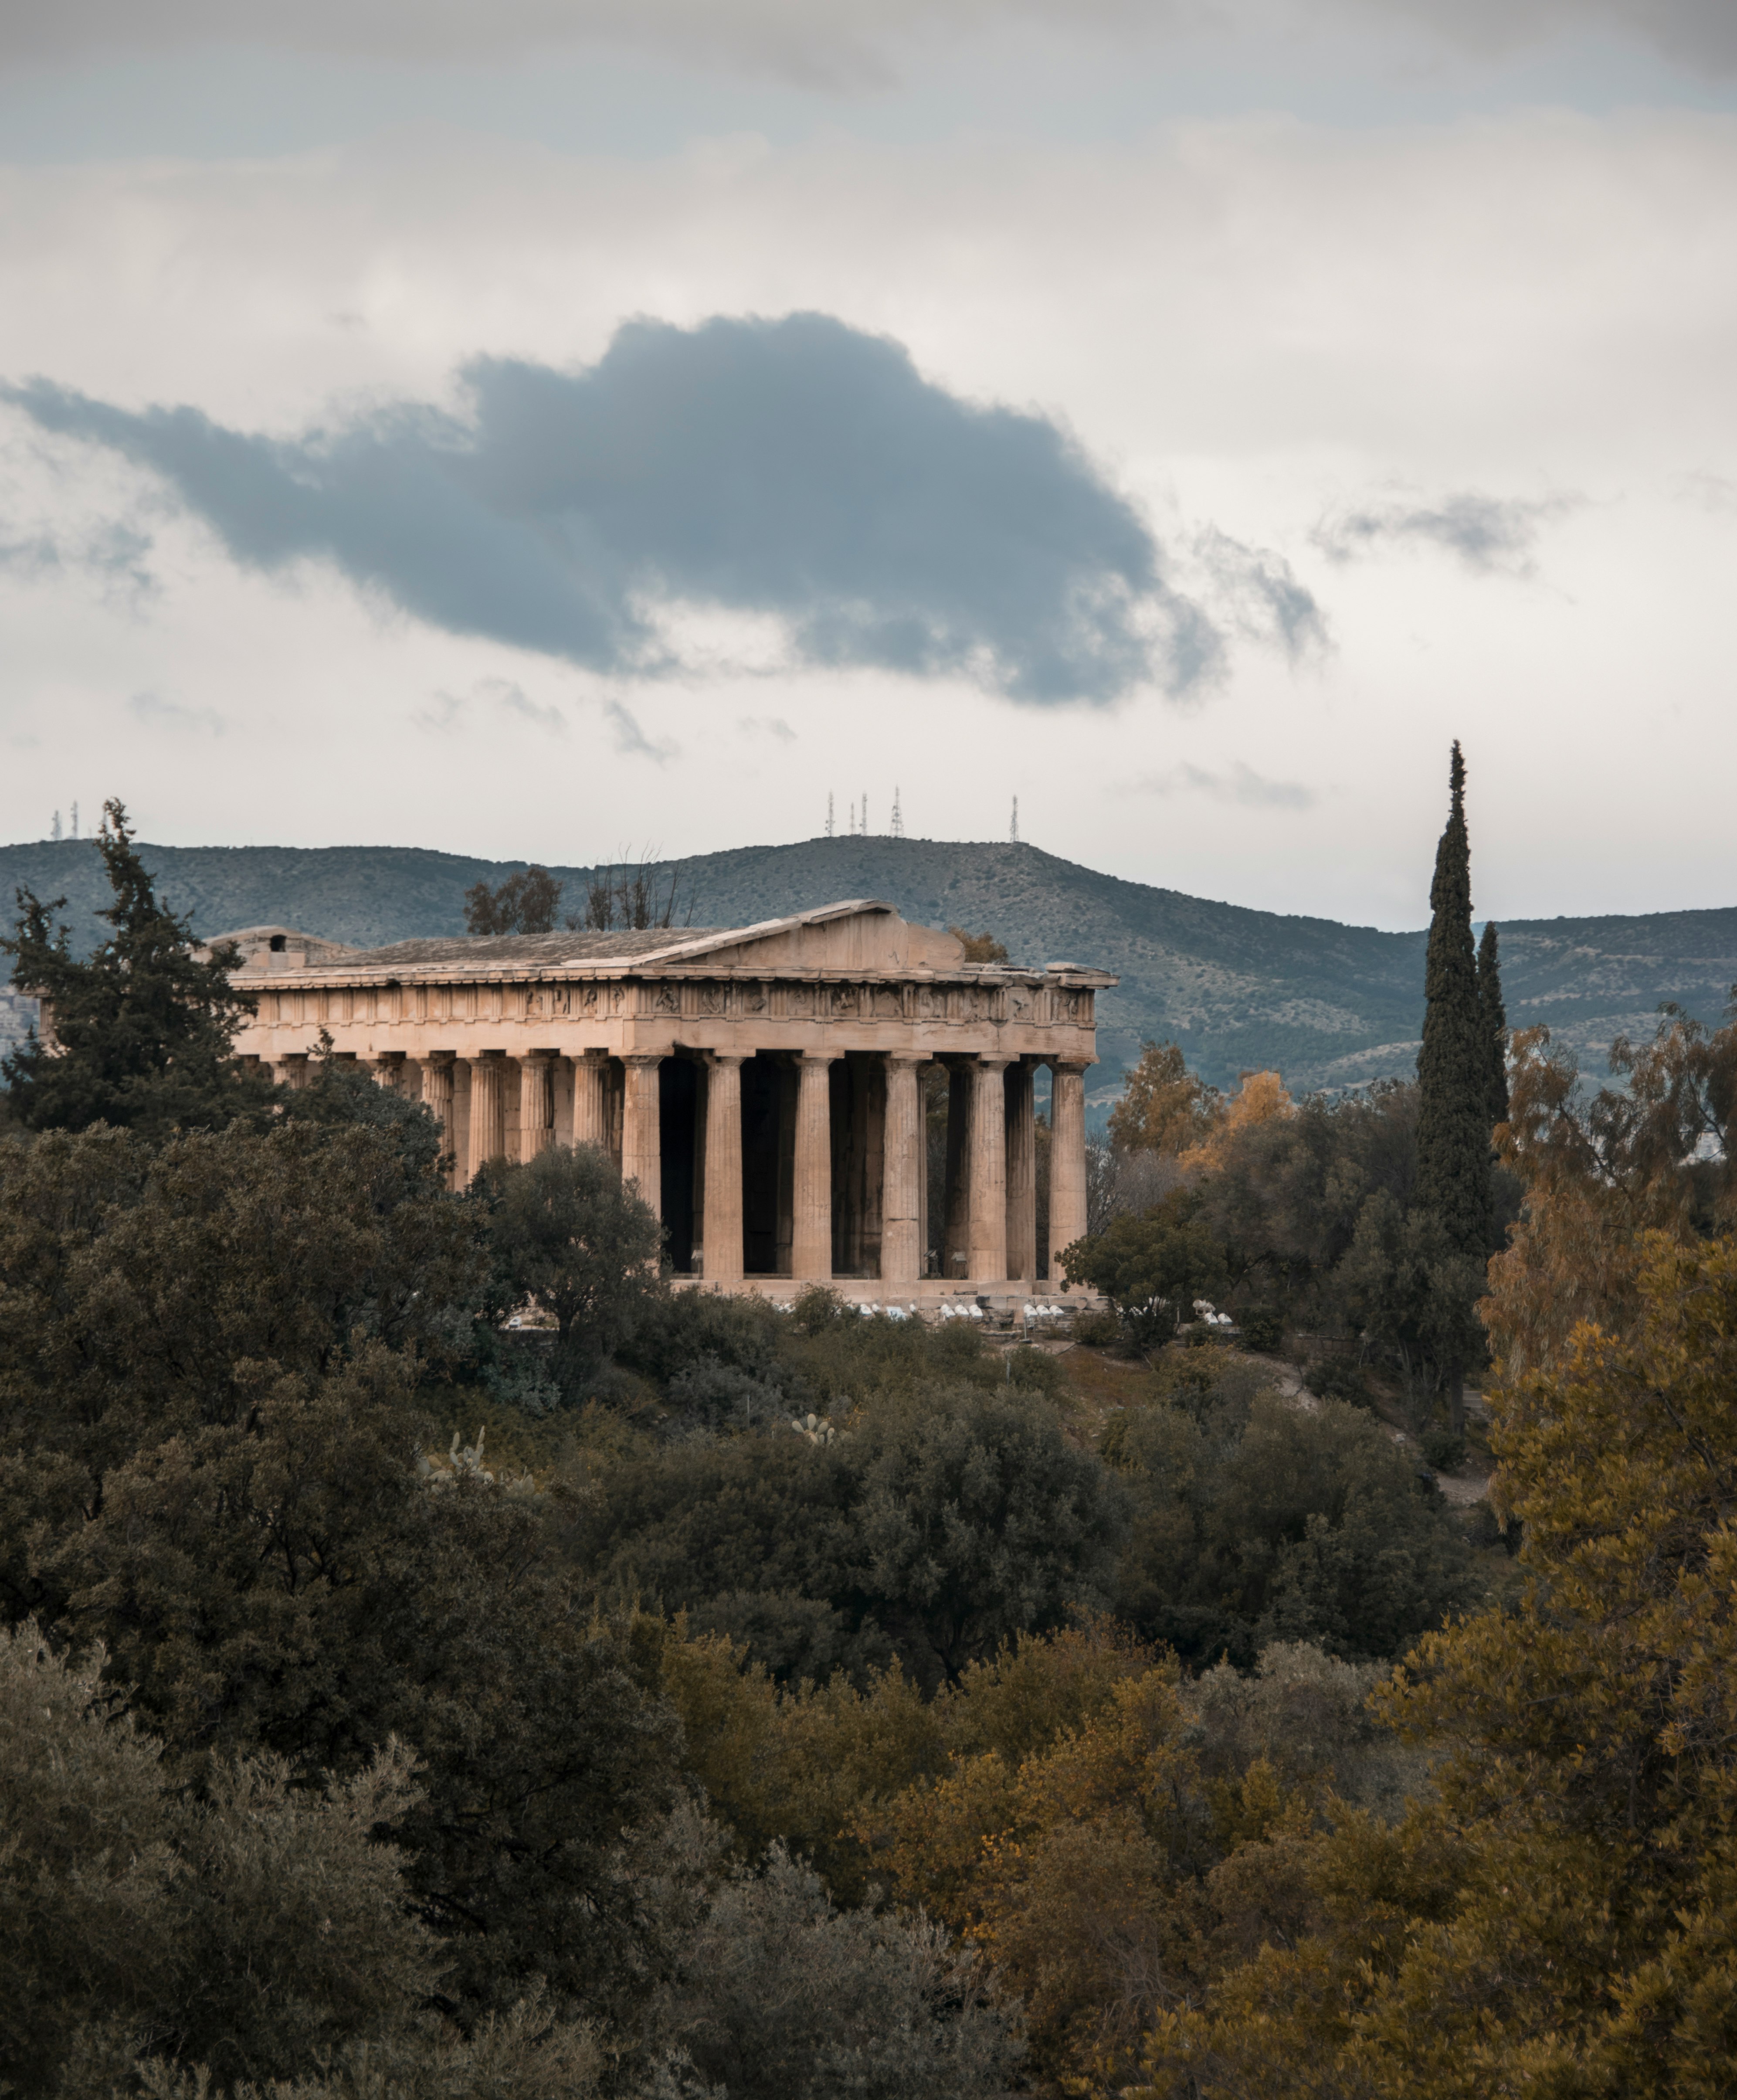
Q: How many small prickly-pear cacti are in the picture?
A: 2